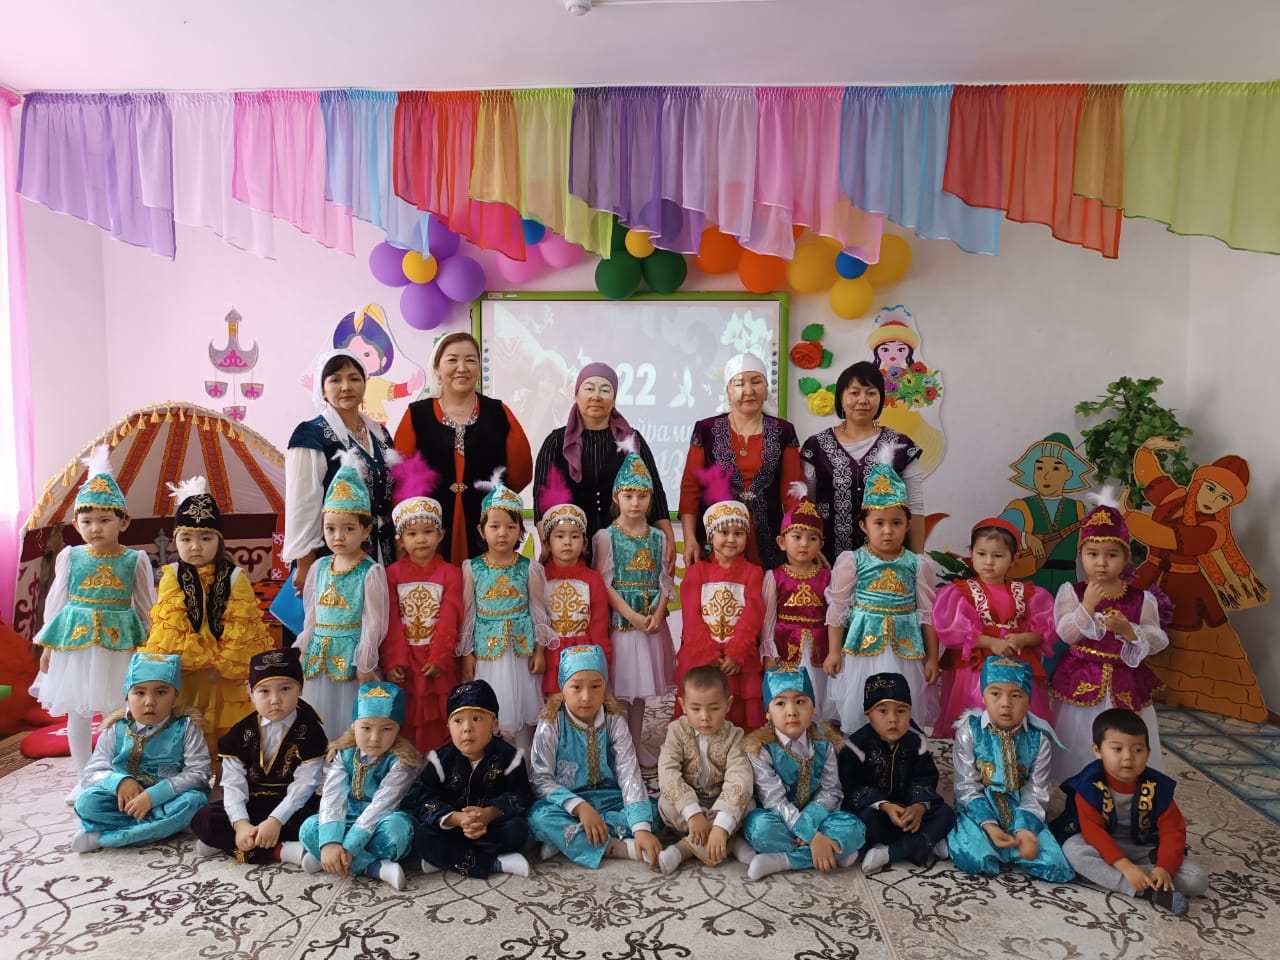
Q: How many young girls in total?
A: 12